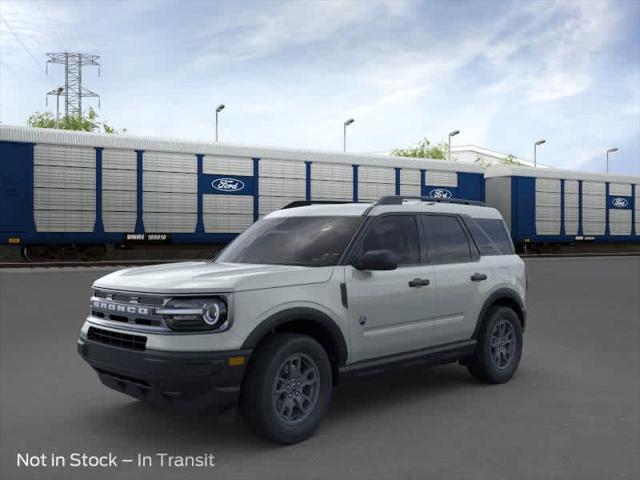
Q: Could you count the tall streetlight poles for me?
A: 6